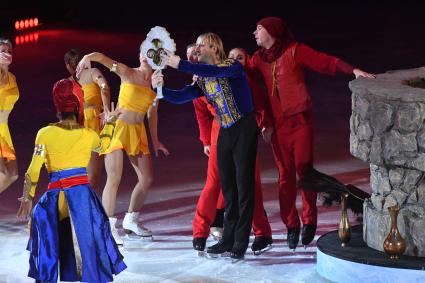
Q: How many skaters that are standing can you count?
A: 8